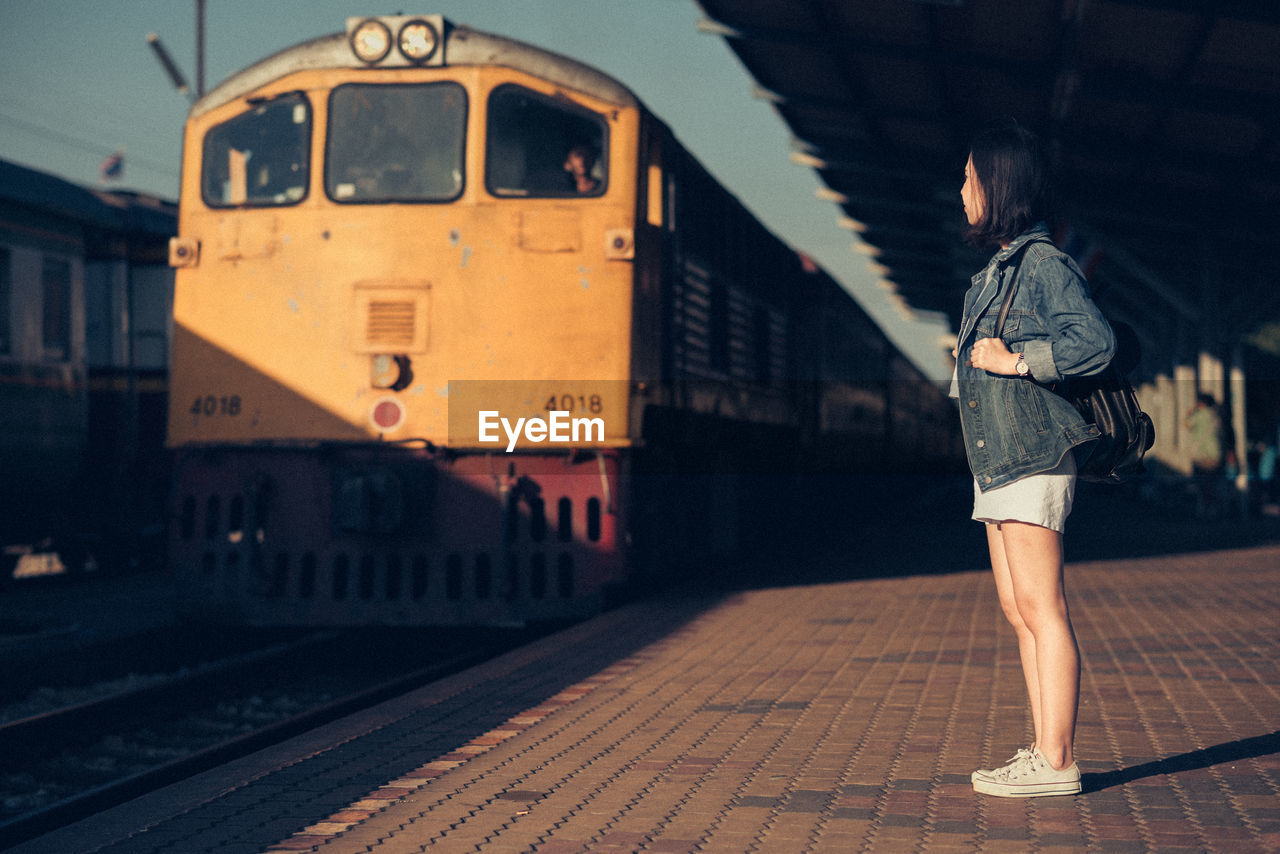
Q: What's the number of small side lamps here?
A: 2